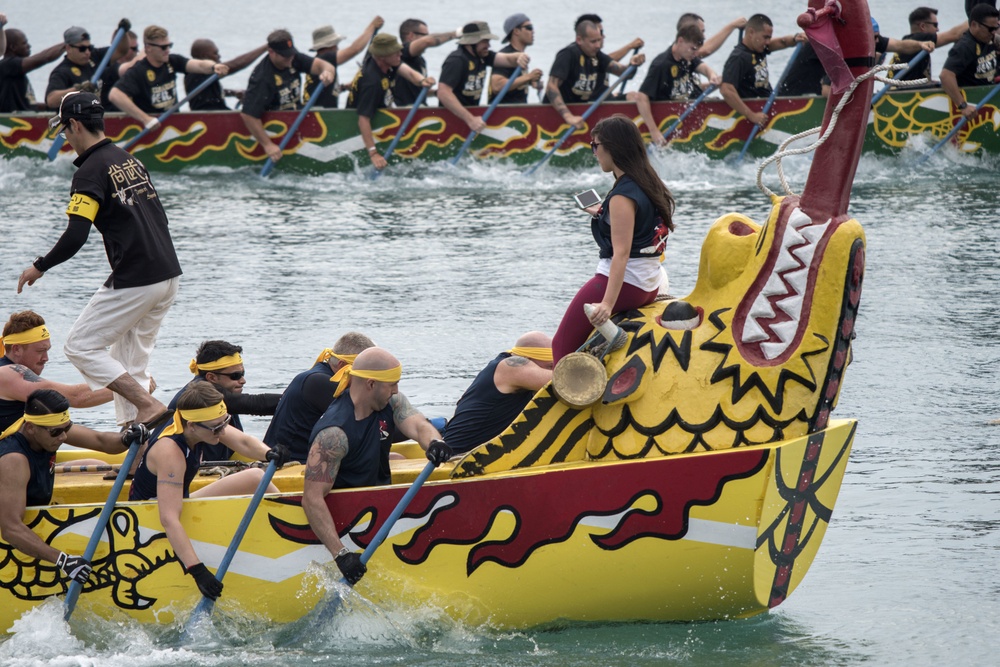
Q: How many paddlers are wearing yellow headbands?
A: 7